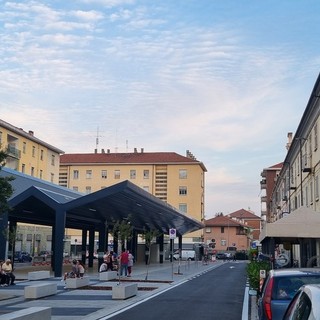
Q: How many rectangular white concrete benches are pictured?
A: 6